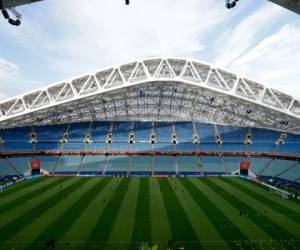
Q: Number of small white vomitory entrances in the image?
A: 11